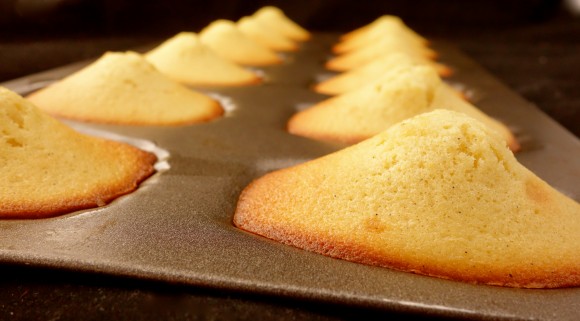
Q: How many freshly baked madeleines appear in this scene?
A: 12